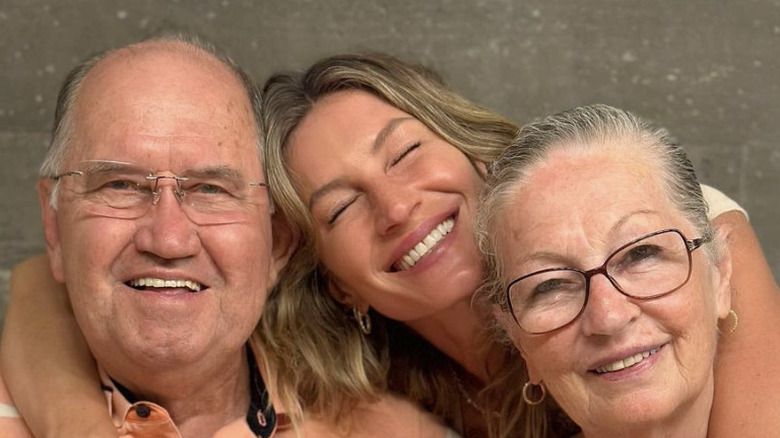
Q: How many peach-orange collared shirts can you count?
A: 1